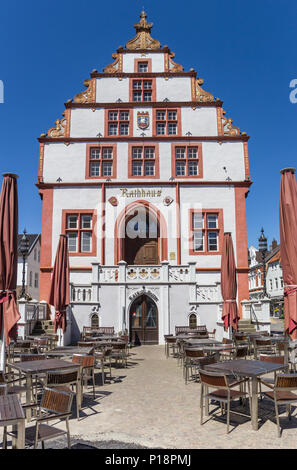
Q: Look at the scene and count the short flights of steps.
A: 2